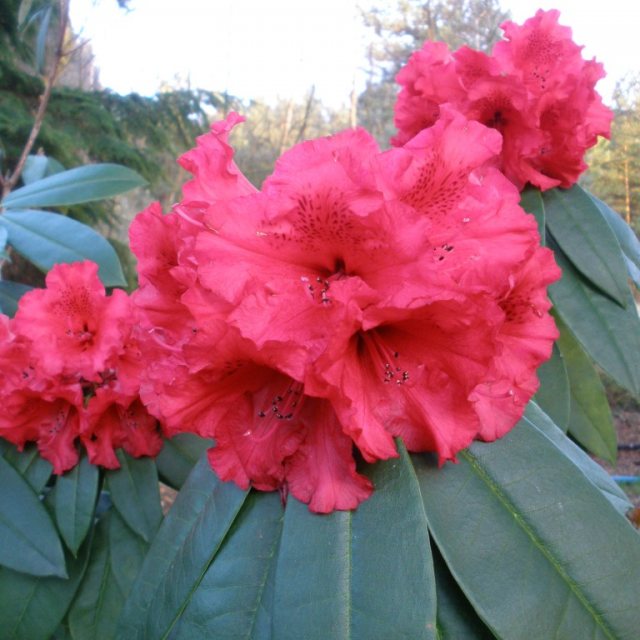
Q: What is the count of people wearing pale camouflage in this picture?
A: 0